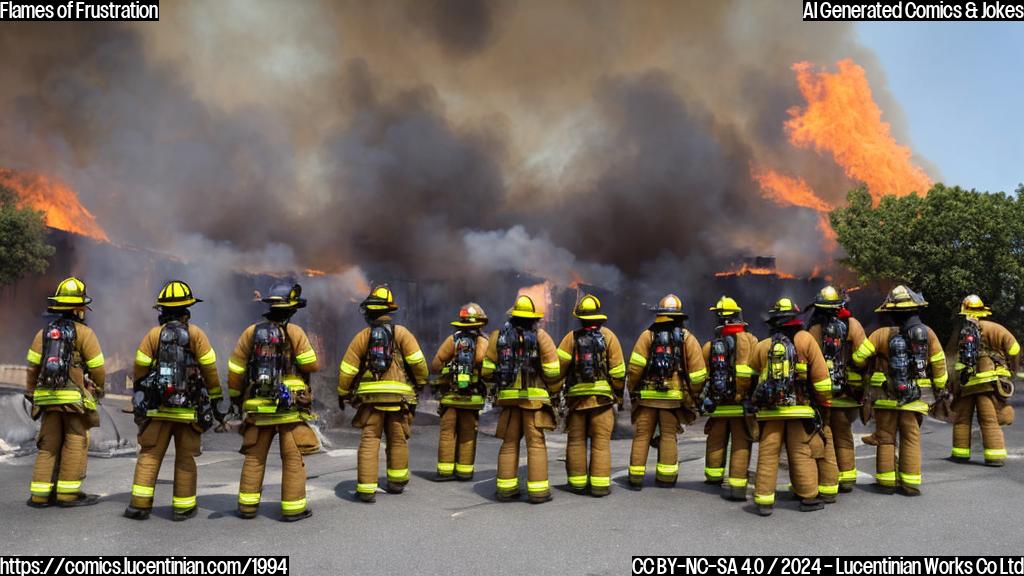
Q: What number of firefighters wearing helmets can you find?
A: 13